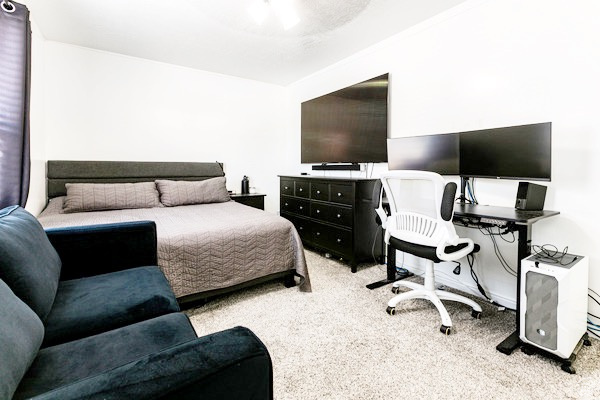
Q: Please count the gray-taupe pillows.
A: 2